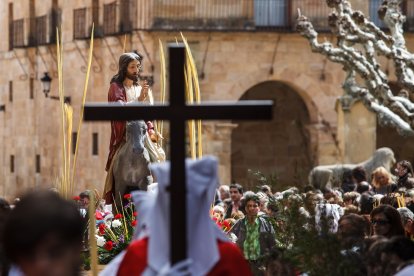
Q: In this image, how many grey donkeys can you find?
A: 1